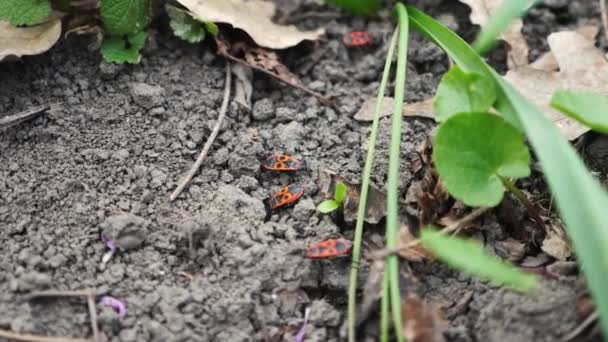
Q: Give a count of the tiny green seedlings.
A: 1